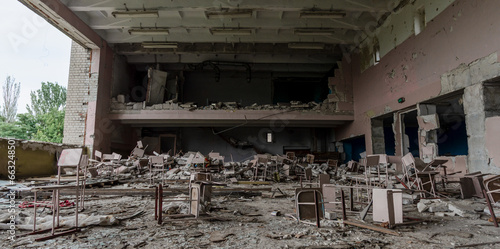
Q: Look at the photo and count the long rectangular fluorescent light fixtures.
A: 8